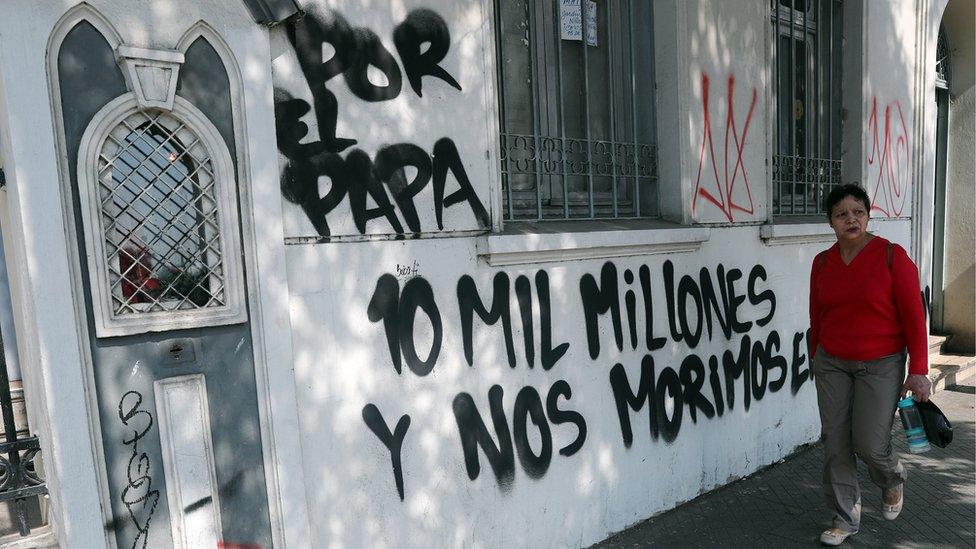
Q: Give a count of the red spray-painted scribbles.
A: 2